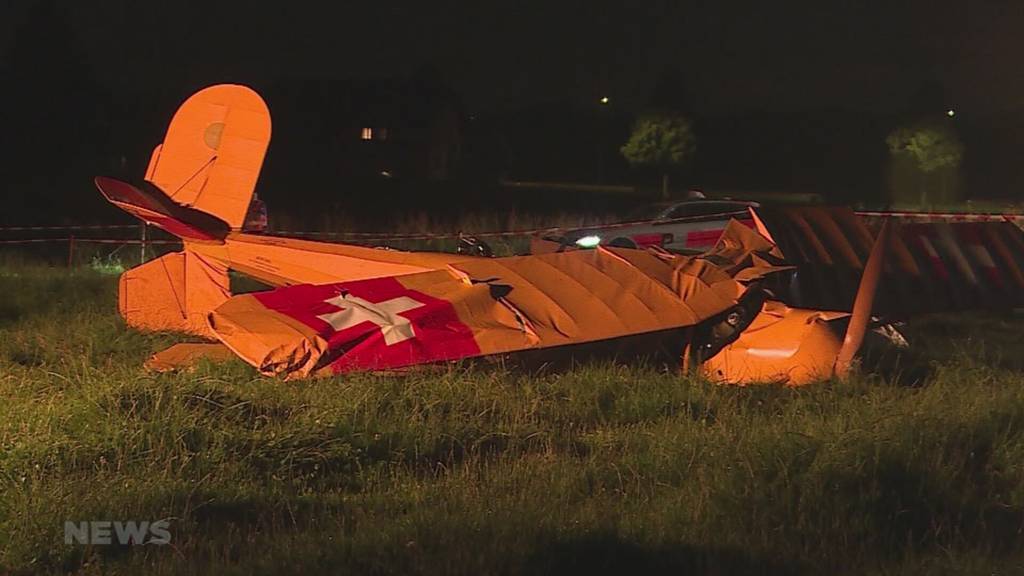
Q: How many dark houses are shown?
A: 1